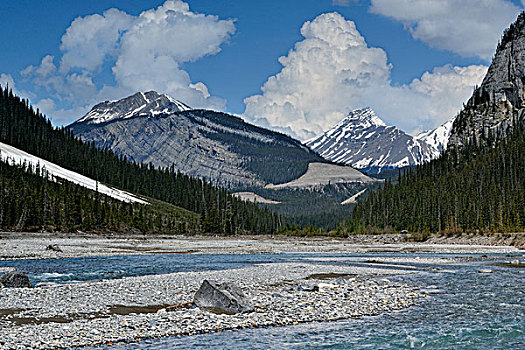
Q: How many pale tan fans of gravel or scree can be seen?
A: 3